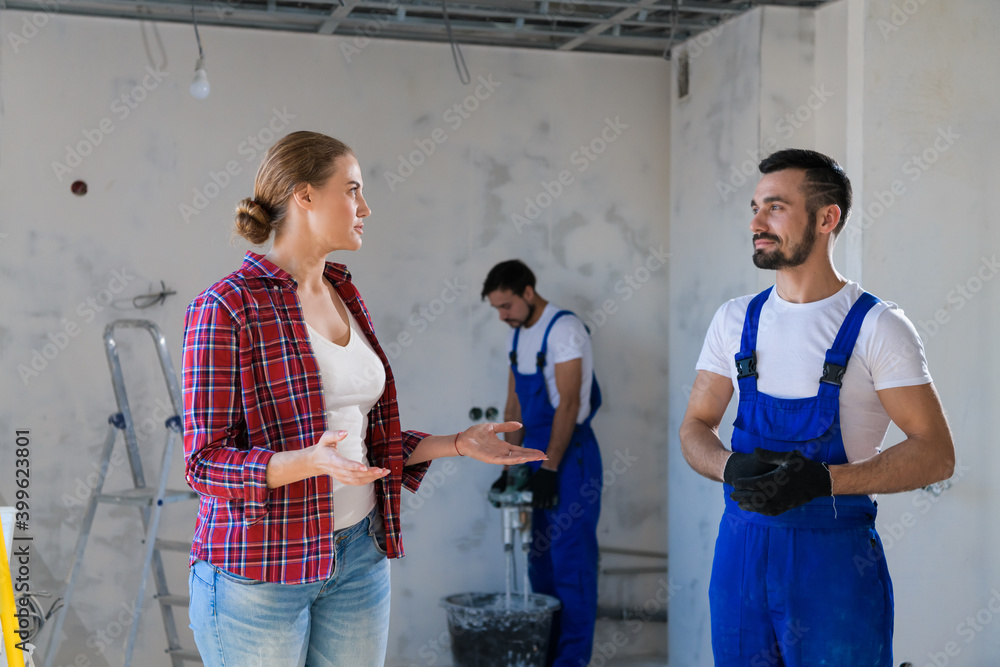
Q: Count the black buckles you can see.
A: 4